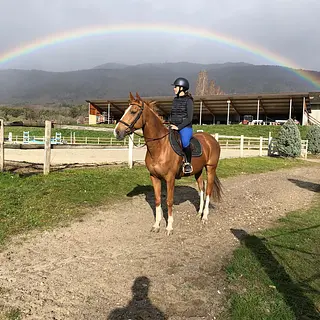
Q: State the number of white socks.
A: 4